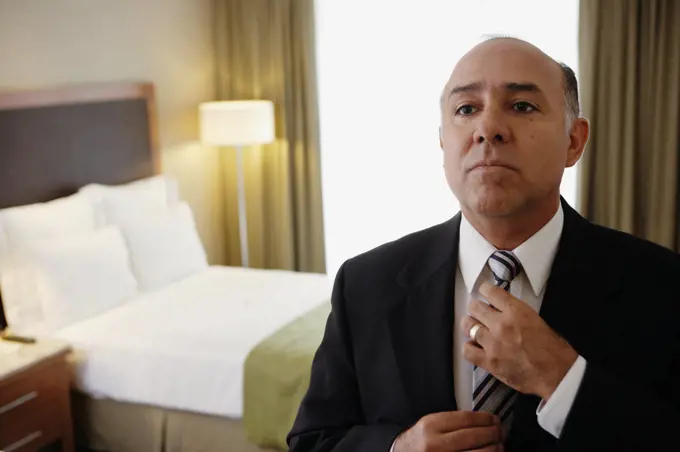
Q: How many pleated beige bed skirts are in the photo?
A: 1